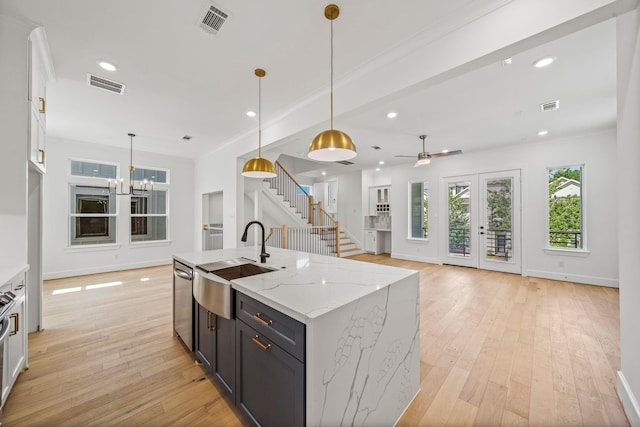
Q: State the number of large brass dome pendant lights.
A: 2